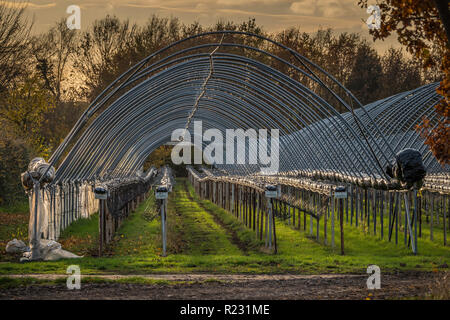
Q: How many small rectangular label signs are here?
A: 4